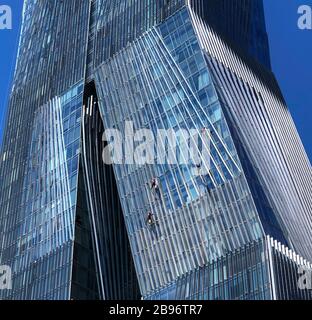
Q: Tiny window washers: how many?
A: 4